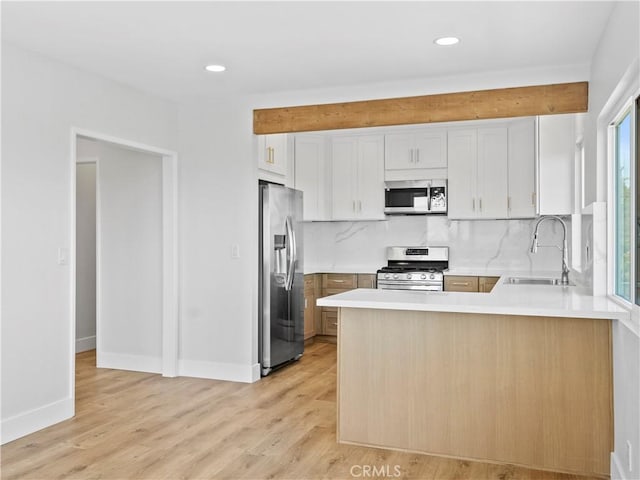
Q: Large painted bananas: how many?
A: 0